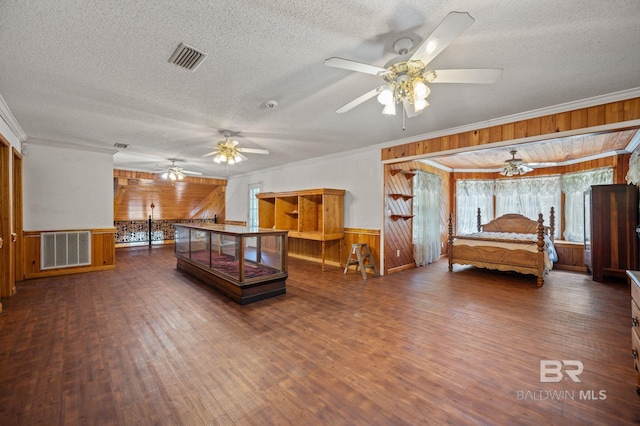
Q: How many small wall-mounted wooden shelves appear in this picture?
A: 3